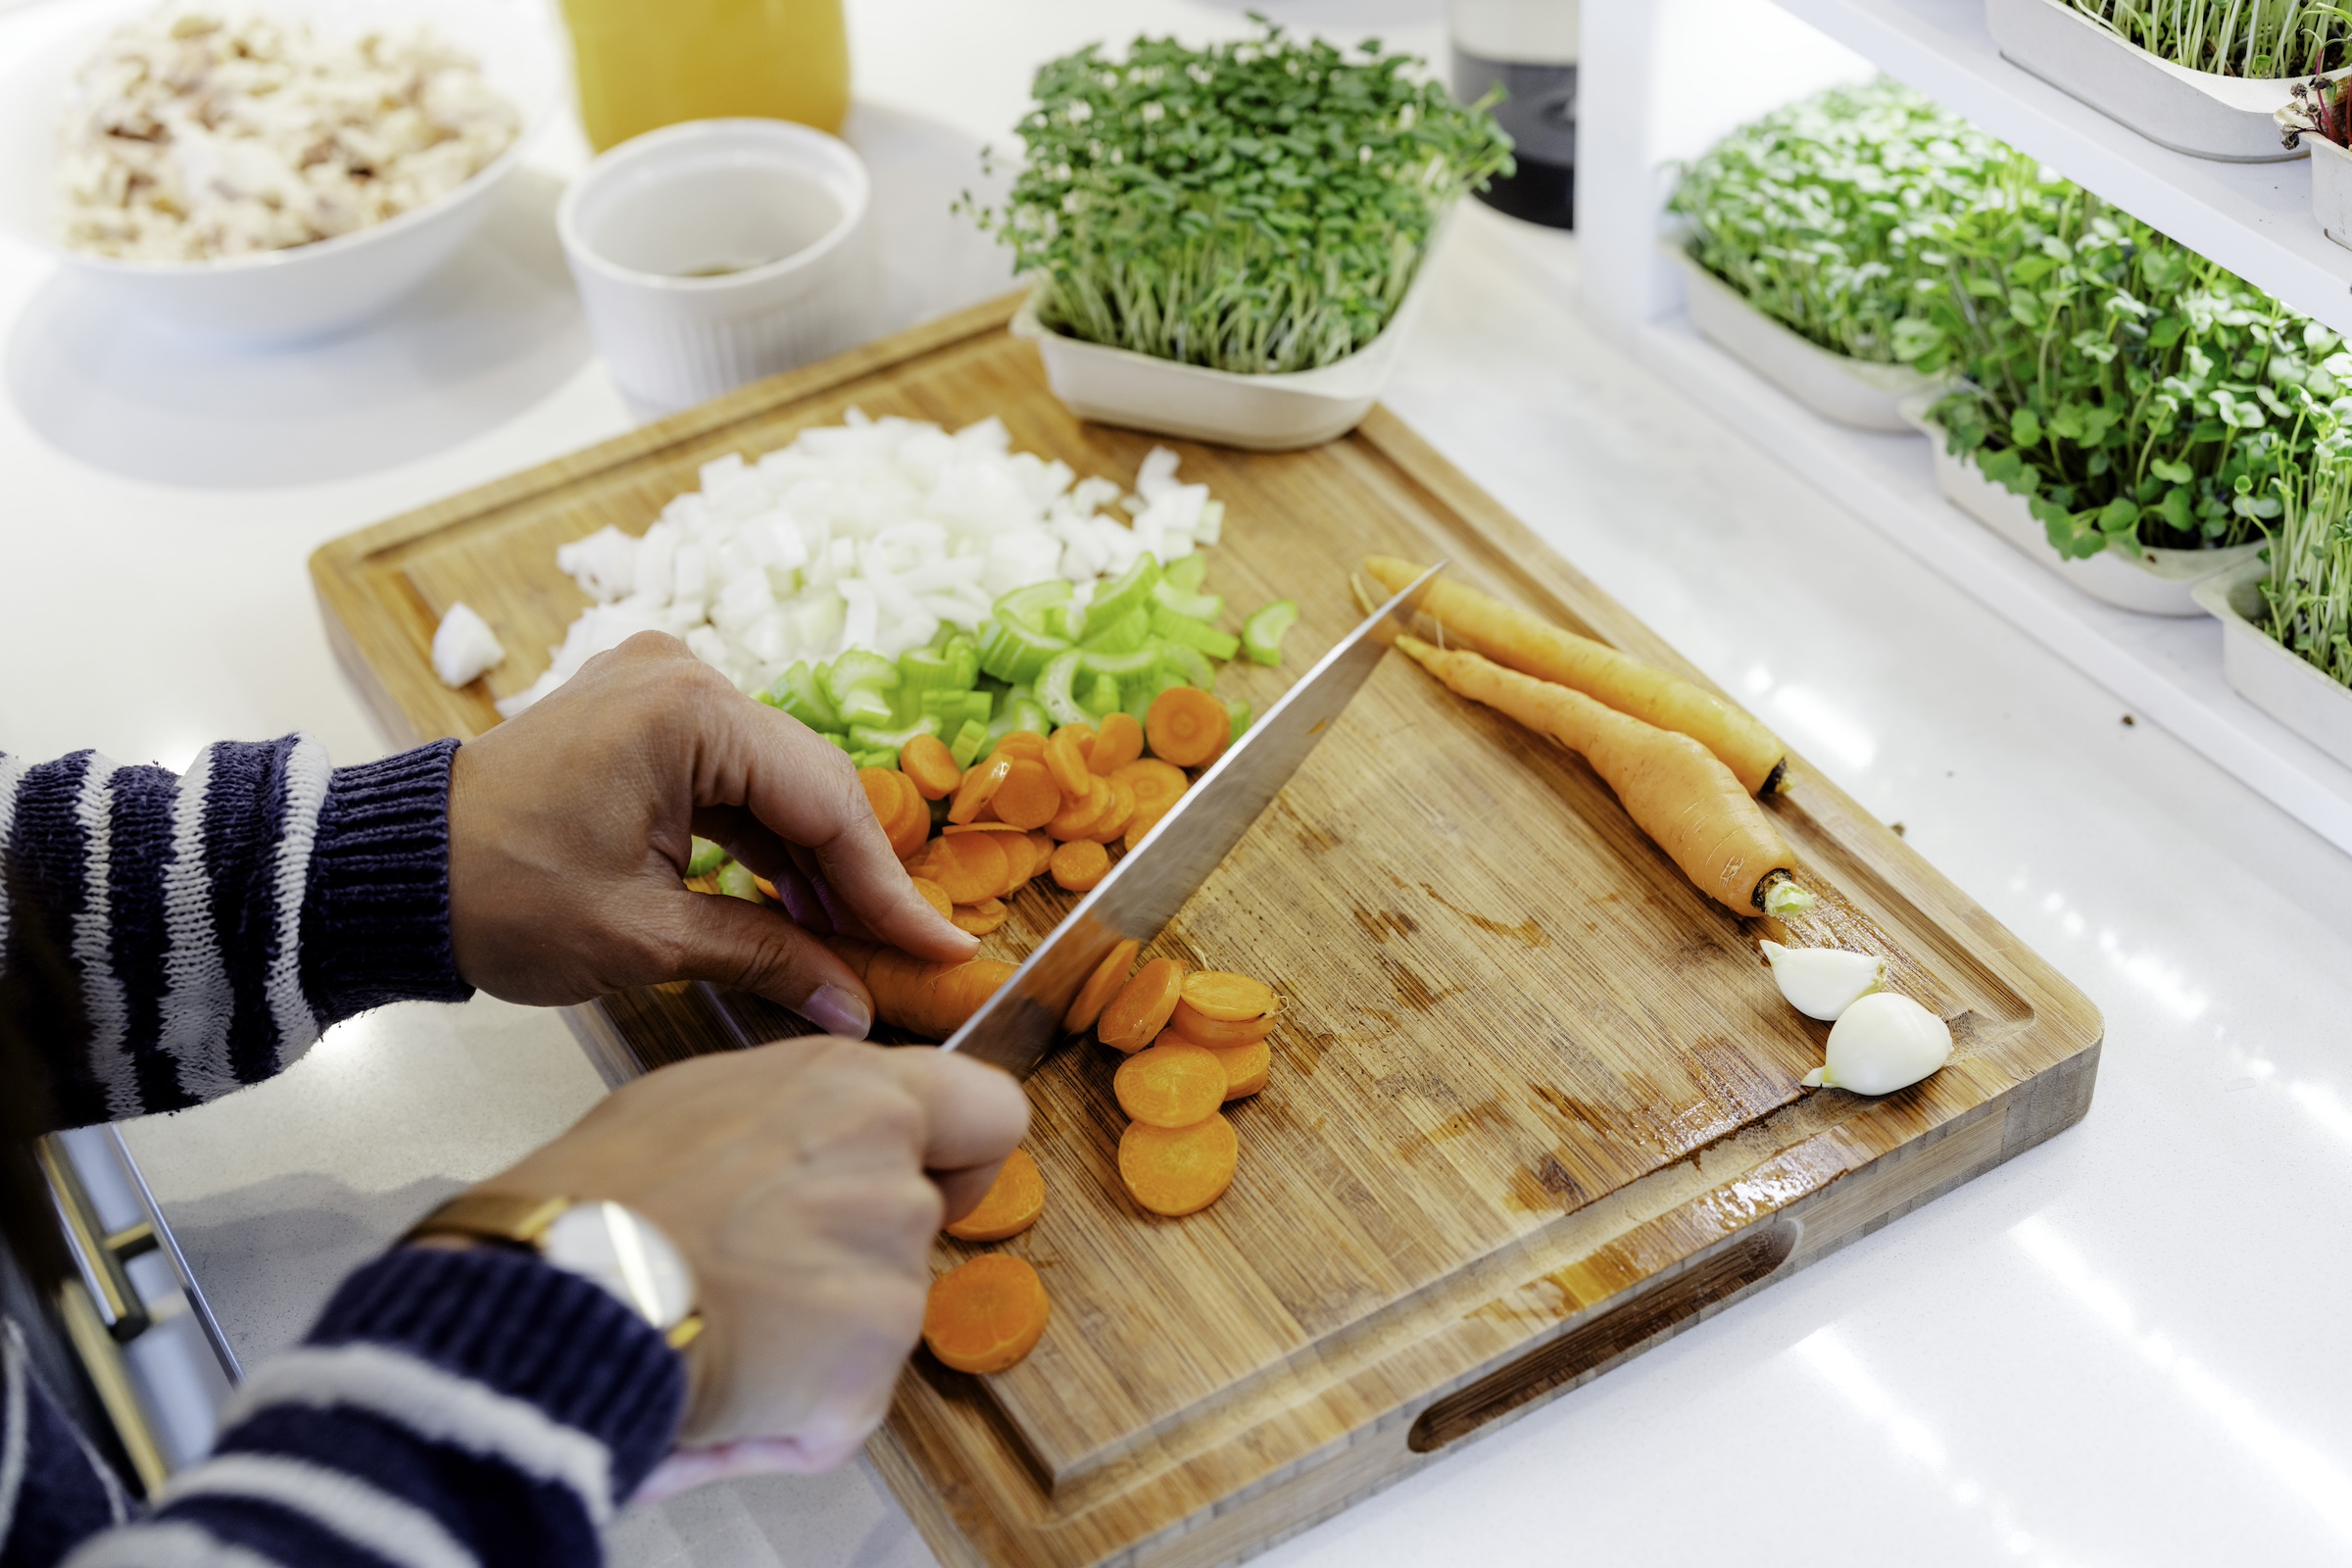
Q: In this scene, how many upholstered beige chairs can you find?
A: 0